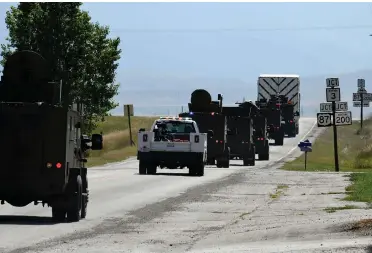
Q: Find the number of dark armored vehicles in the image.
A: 6